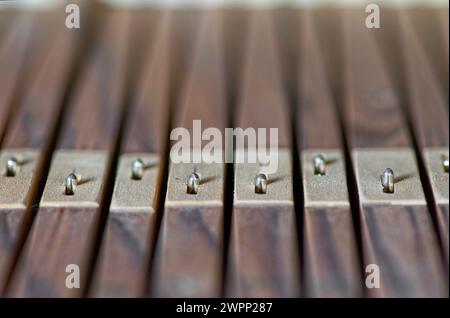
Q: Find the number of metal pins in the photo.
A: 8